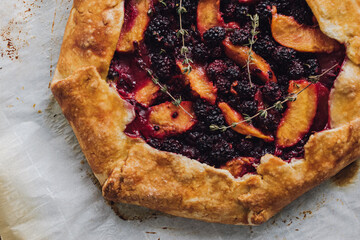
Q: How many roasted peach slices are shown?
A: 10